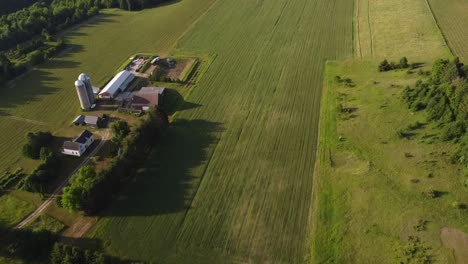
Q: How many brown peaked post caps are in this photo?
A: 0